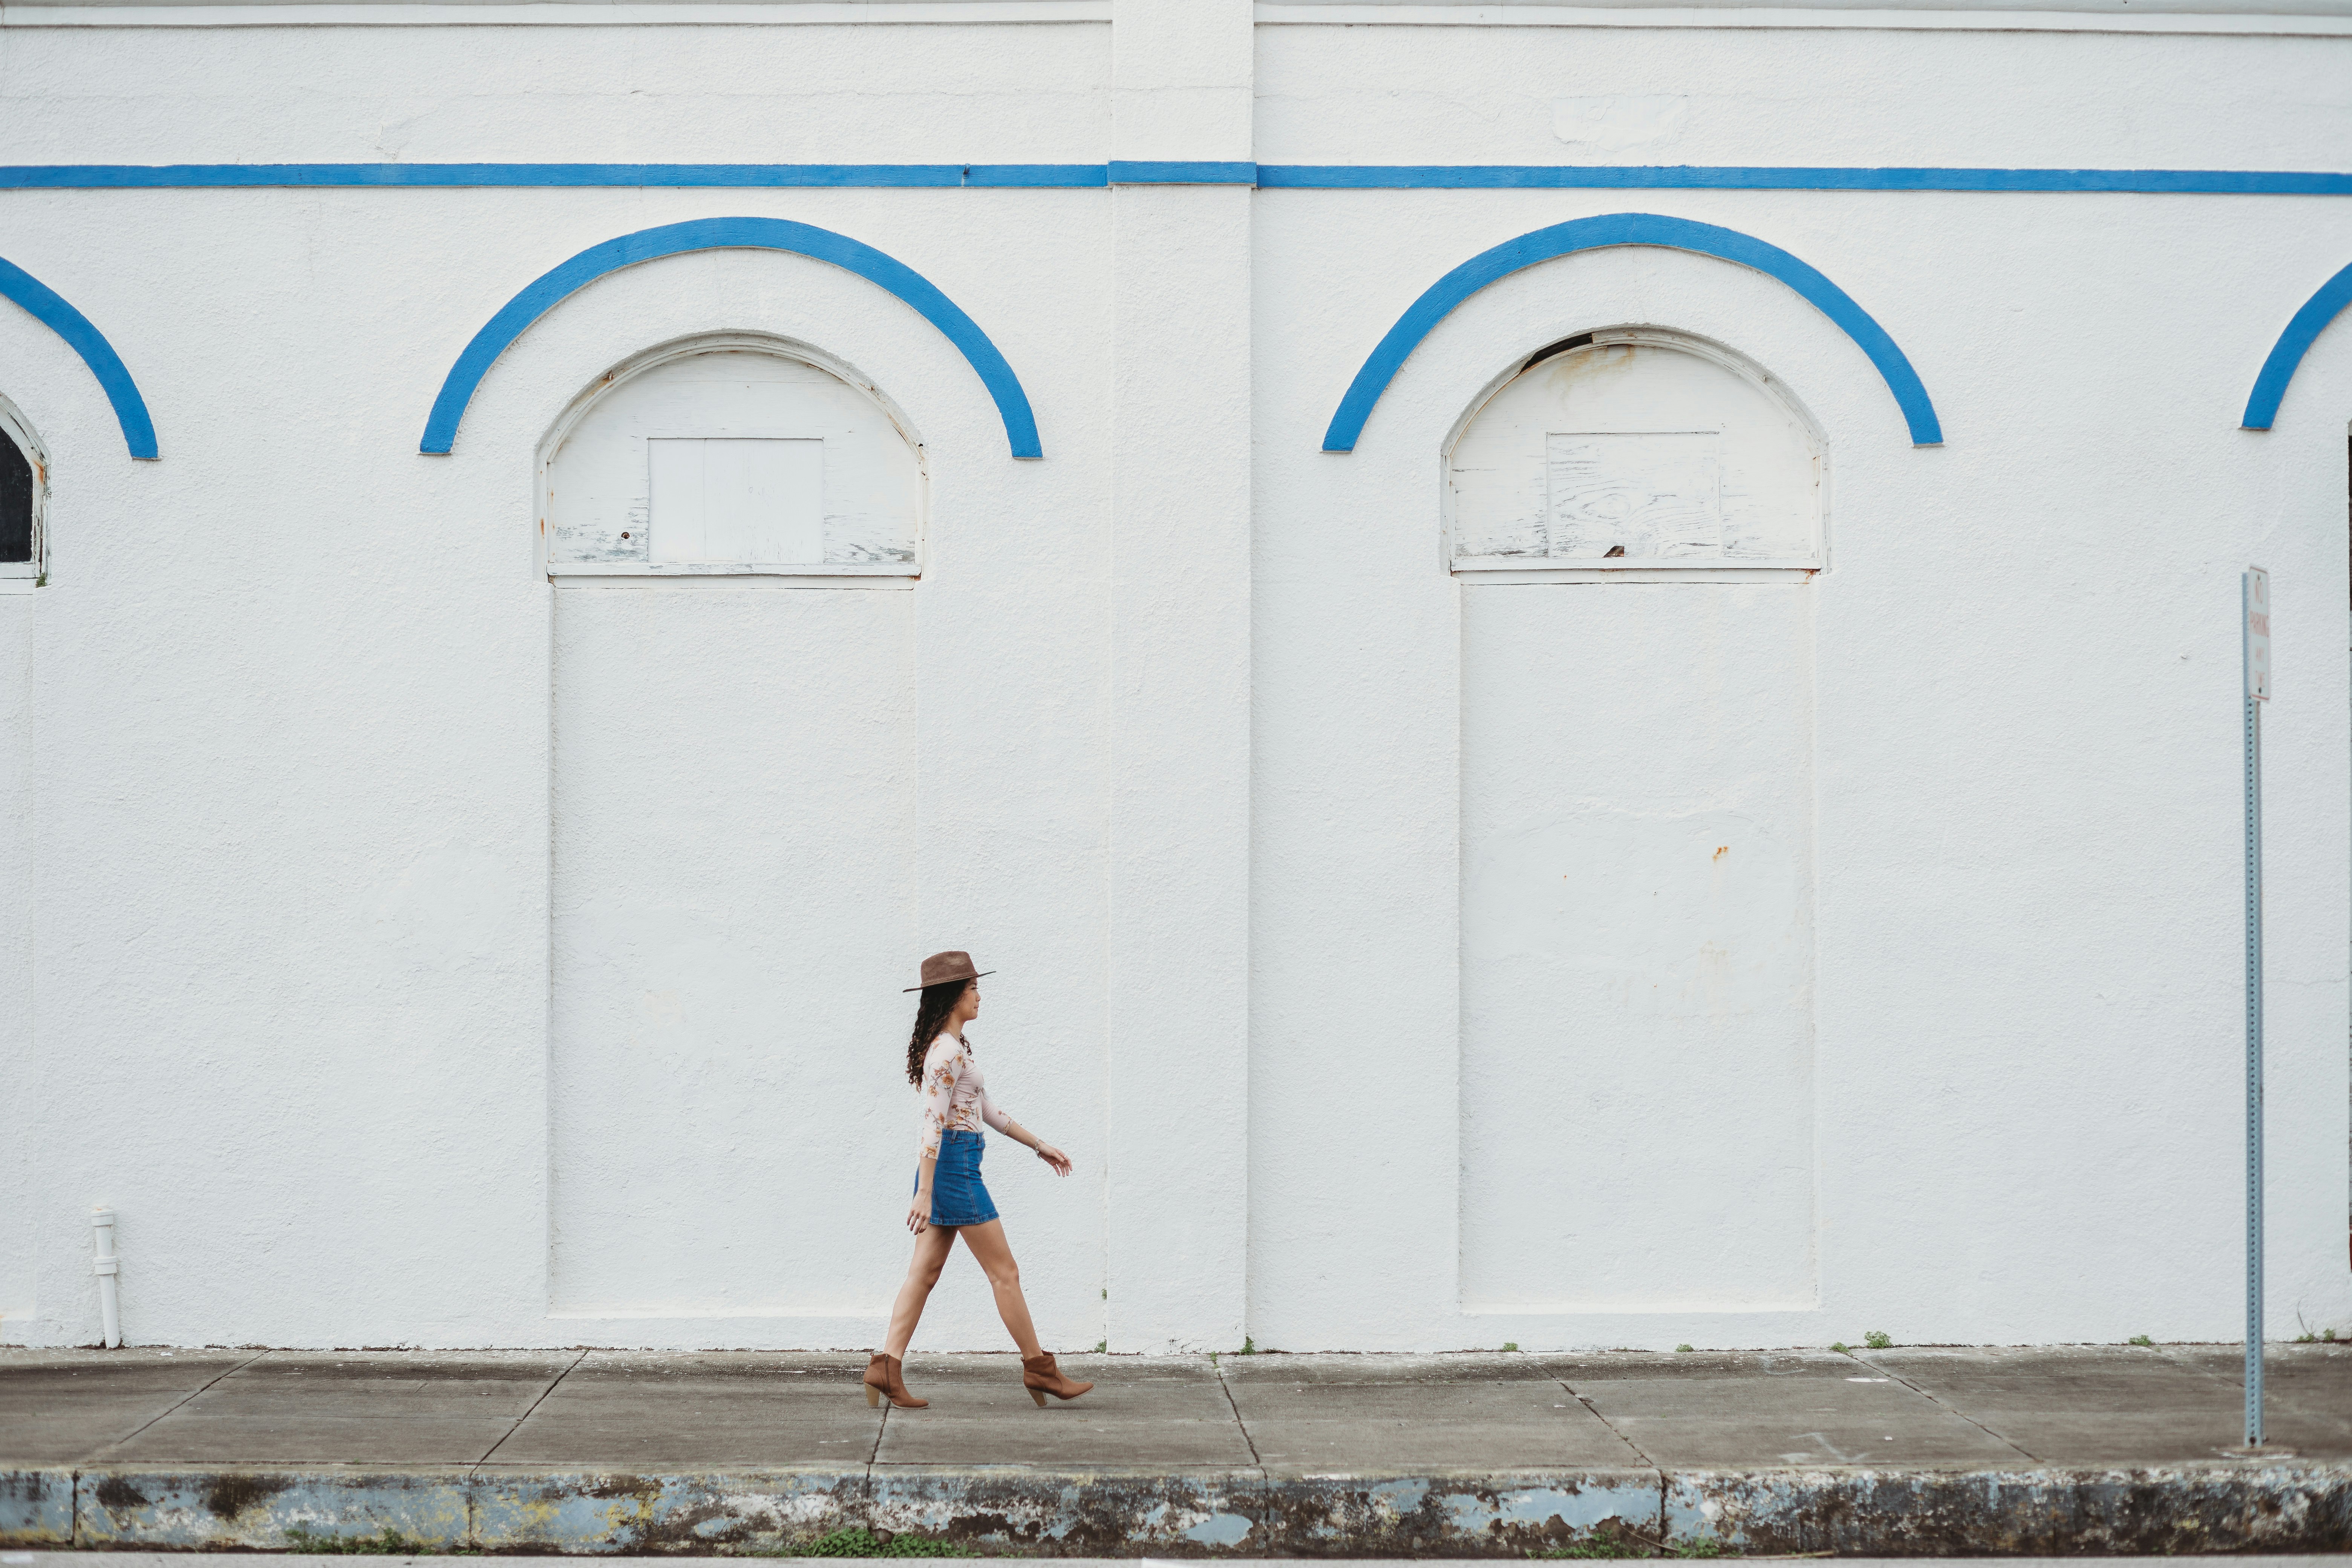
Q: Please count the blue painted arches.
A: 4